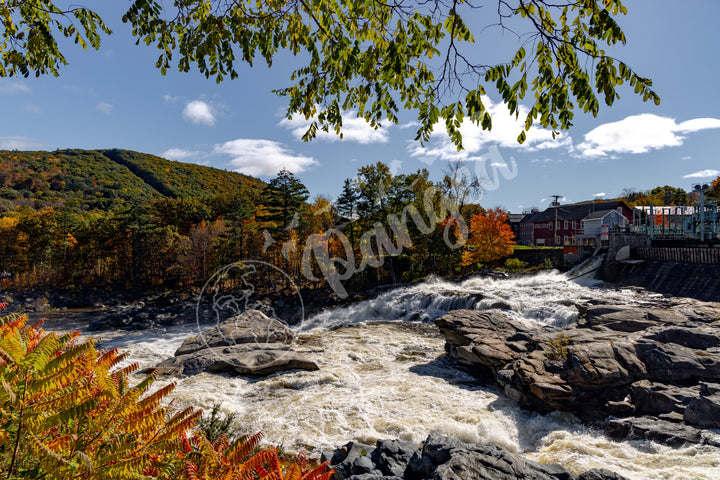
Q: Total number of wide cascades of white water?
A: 1